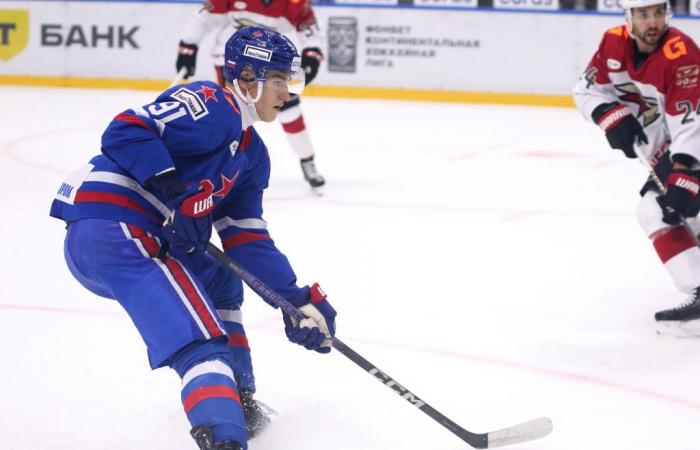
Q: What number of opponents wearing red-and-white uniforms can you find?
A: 2